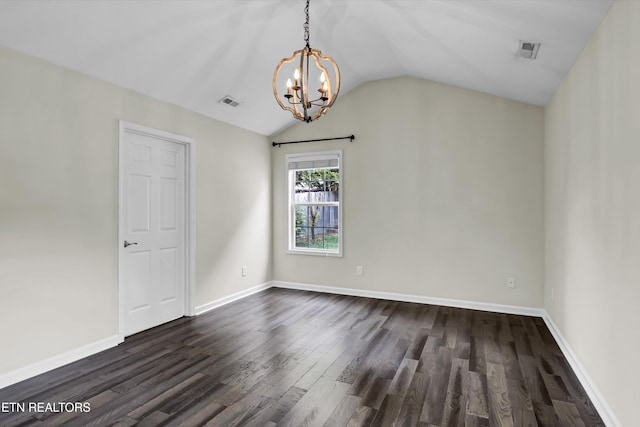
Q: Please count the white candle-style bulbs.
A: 4